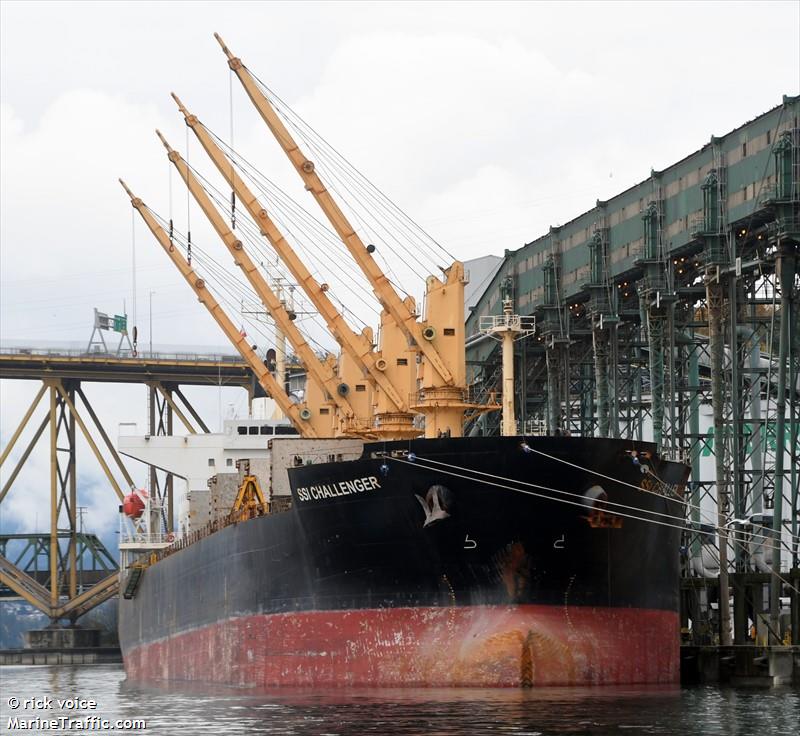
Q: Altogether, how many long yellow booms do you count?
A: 4